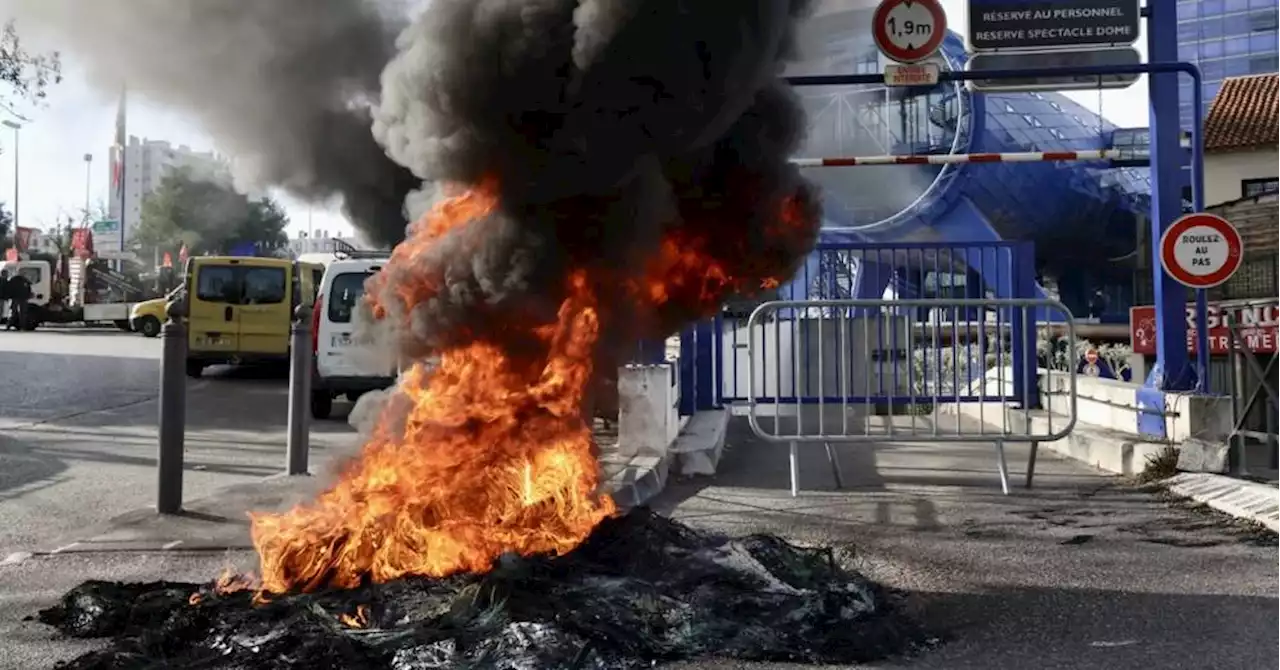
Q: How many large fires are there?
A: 1